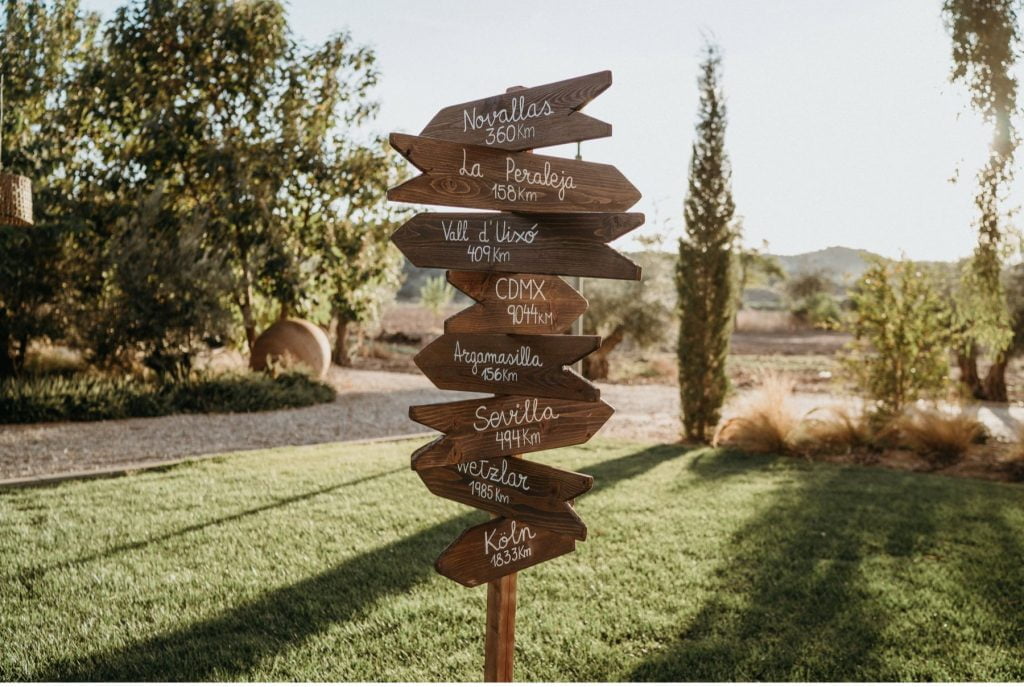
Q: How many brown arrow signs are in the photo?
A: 8